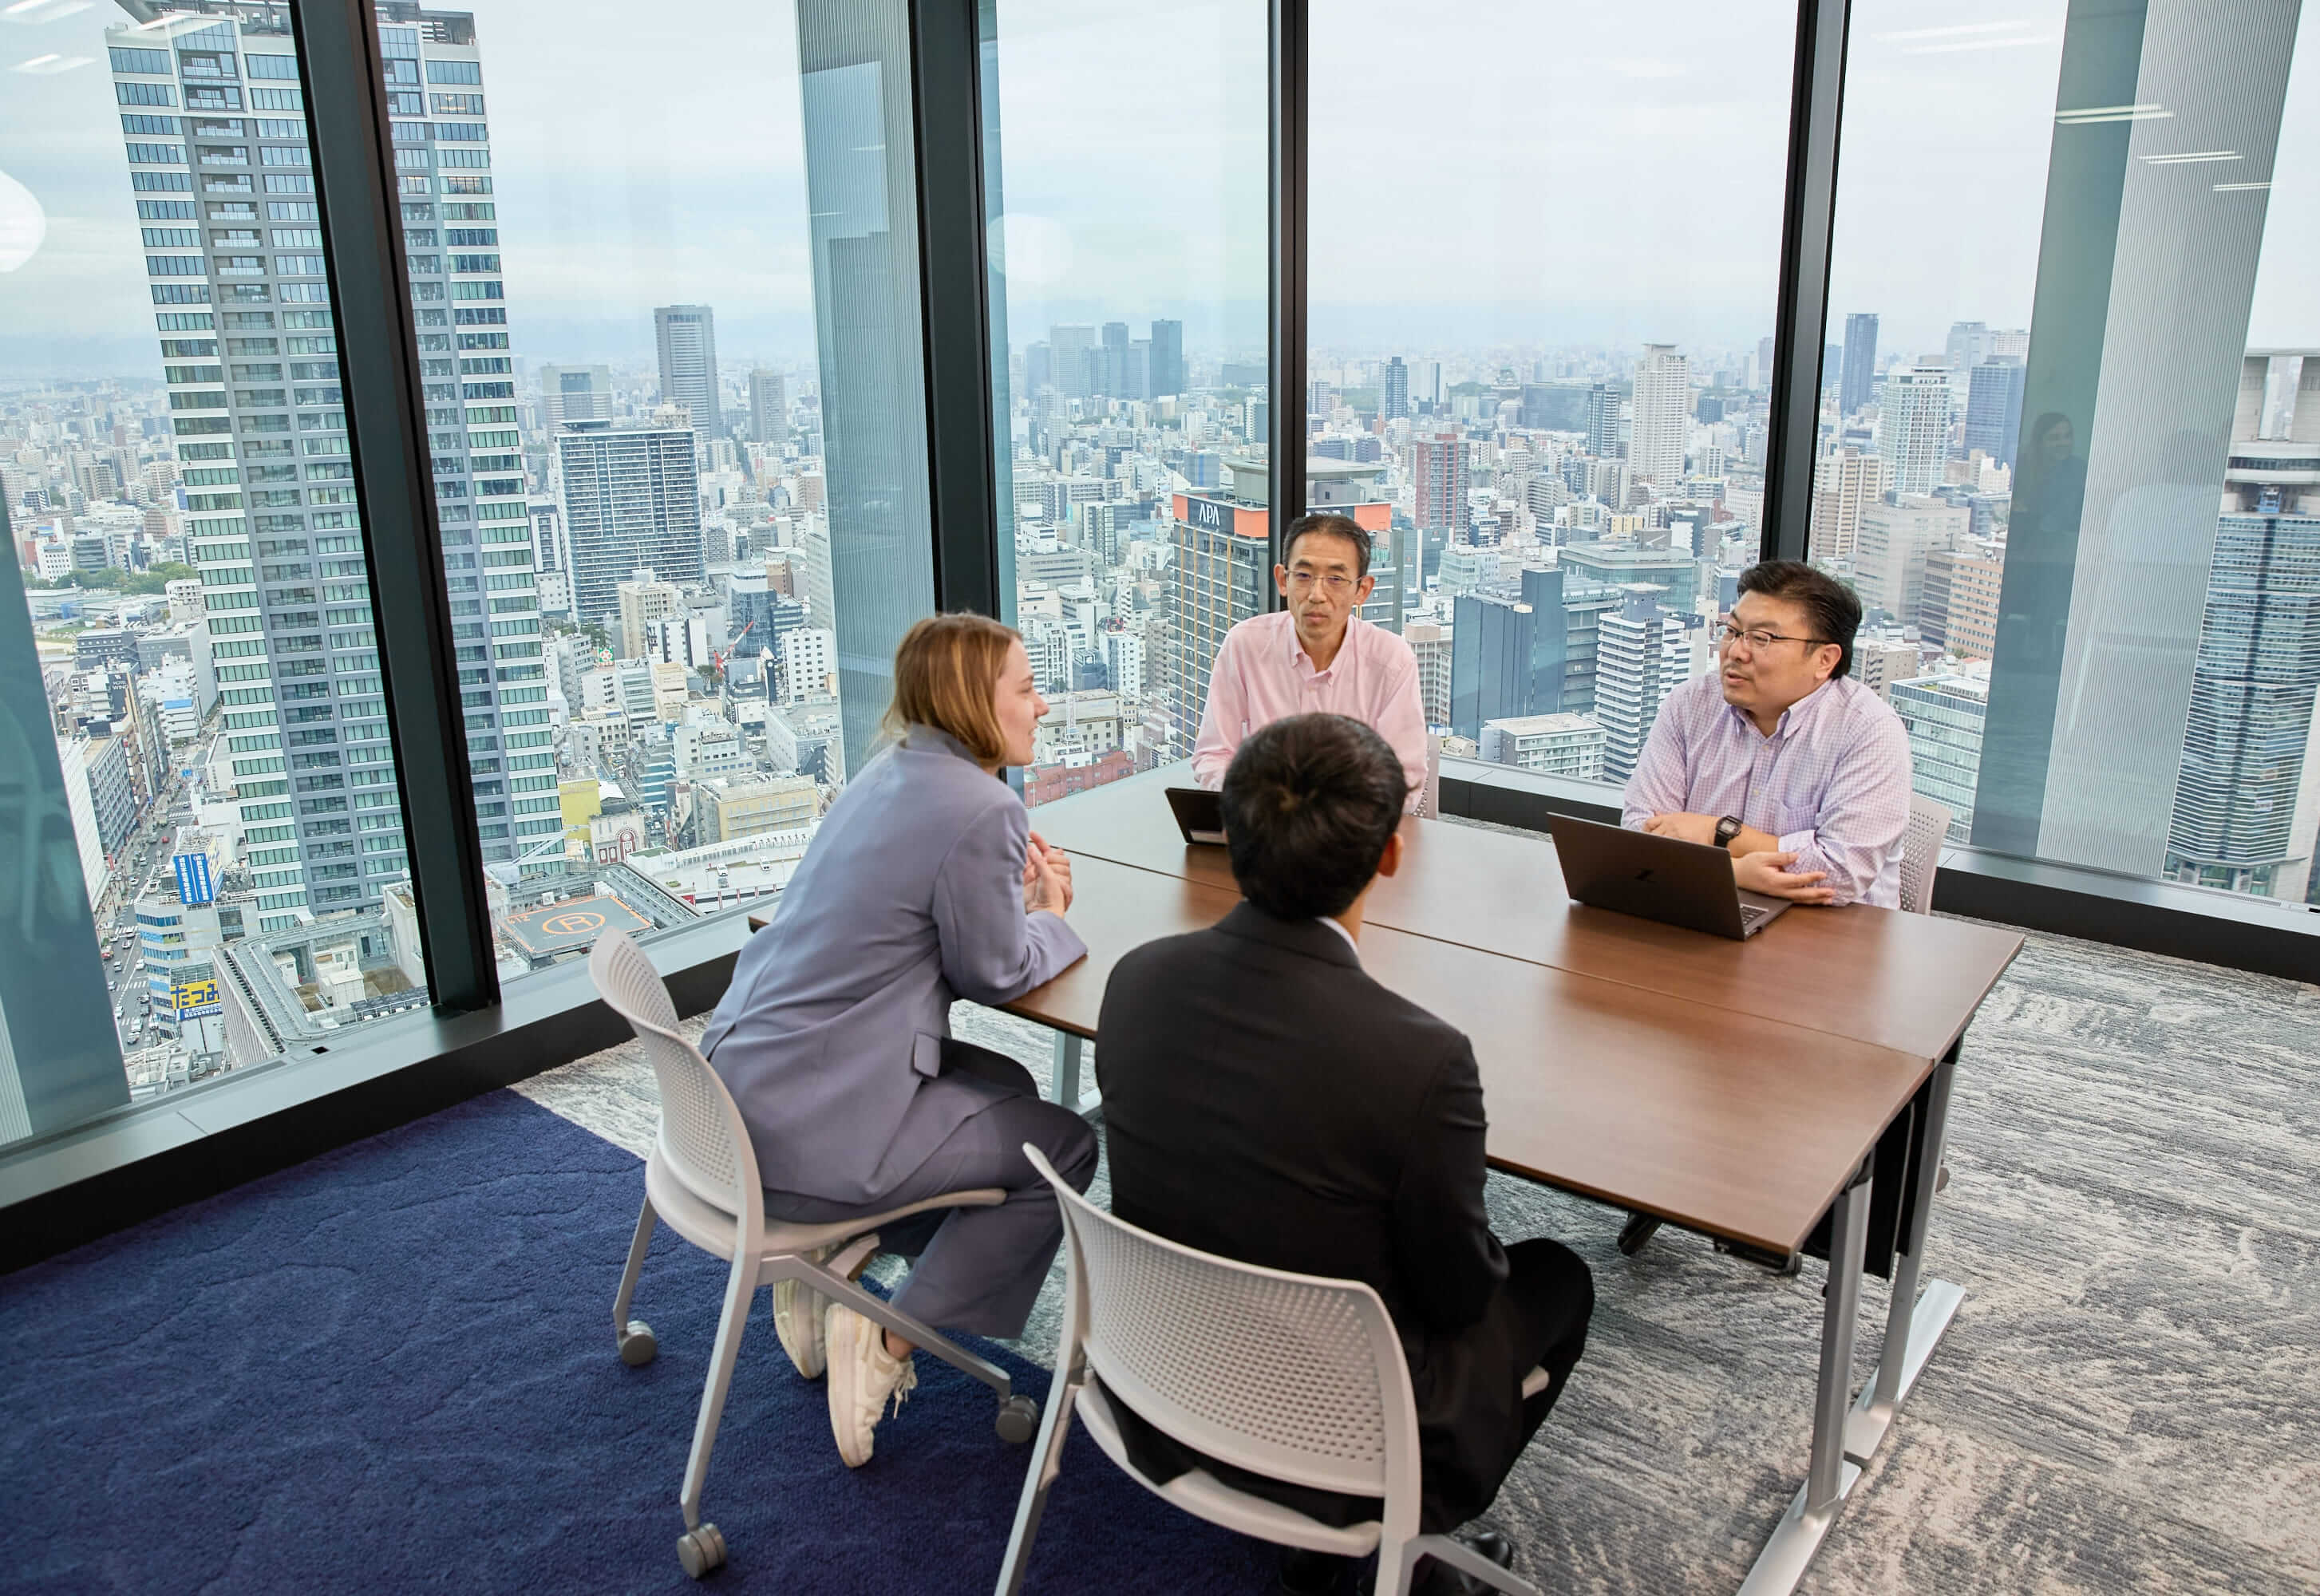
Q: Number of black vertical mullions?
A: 4